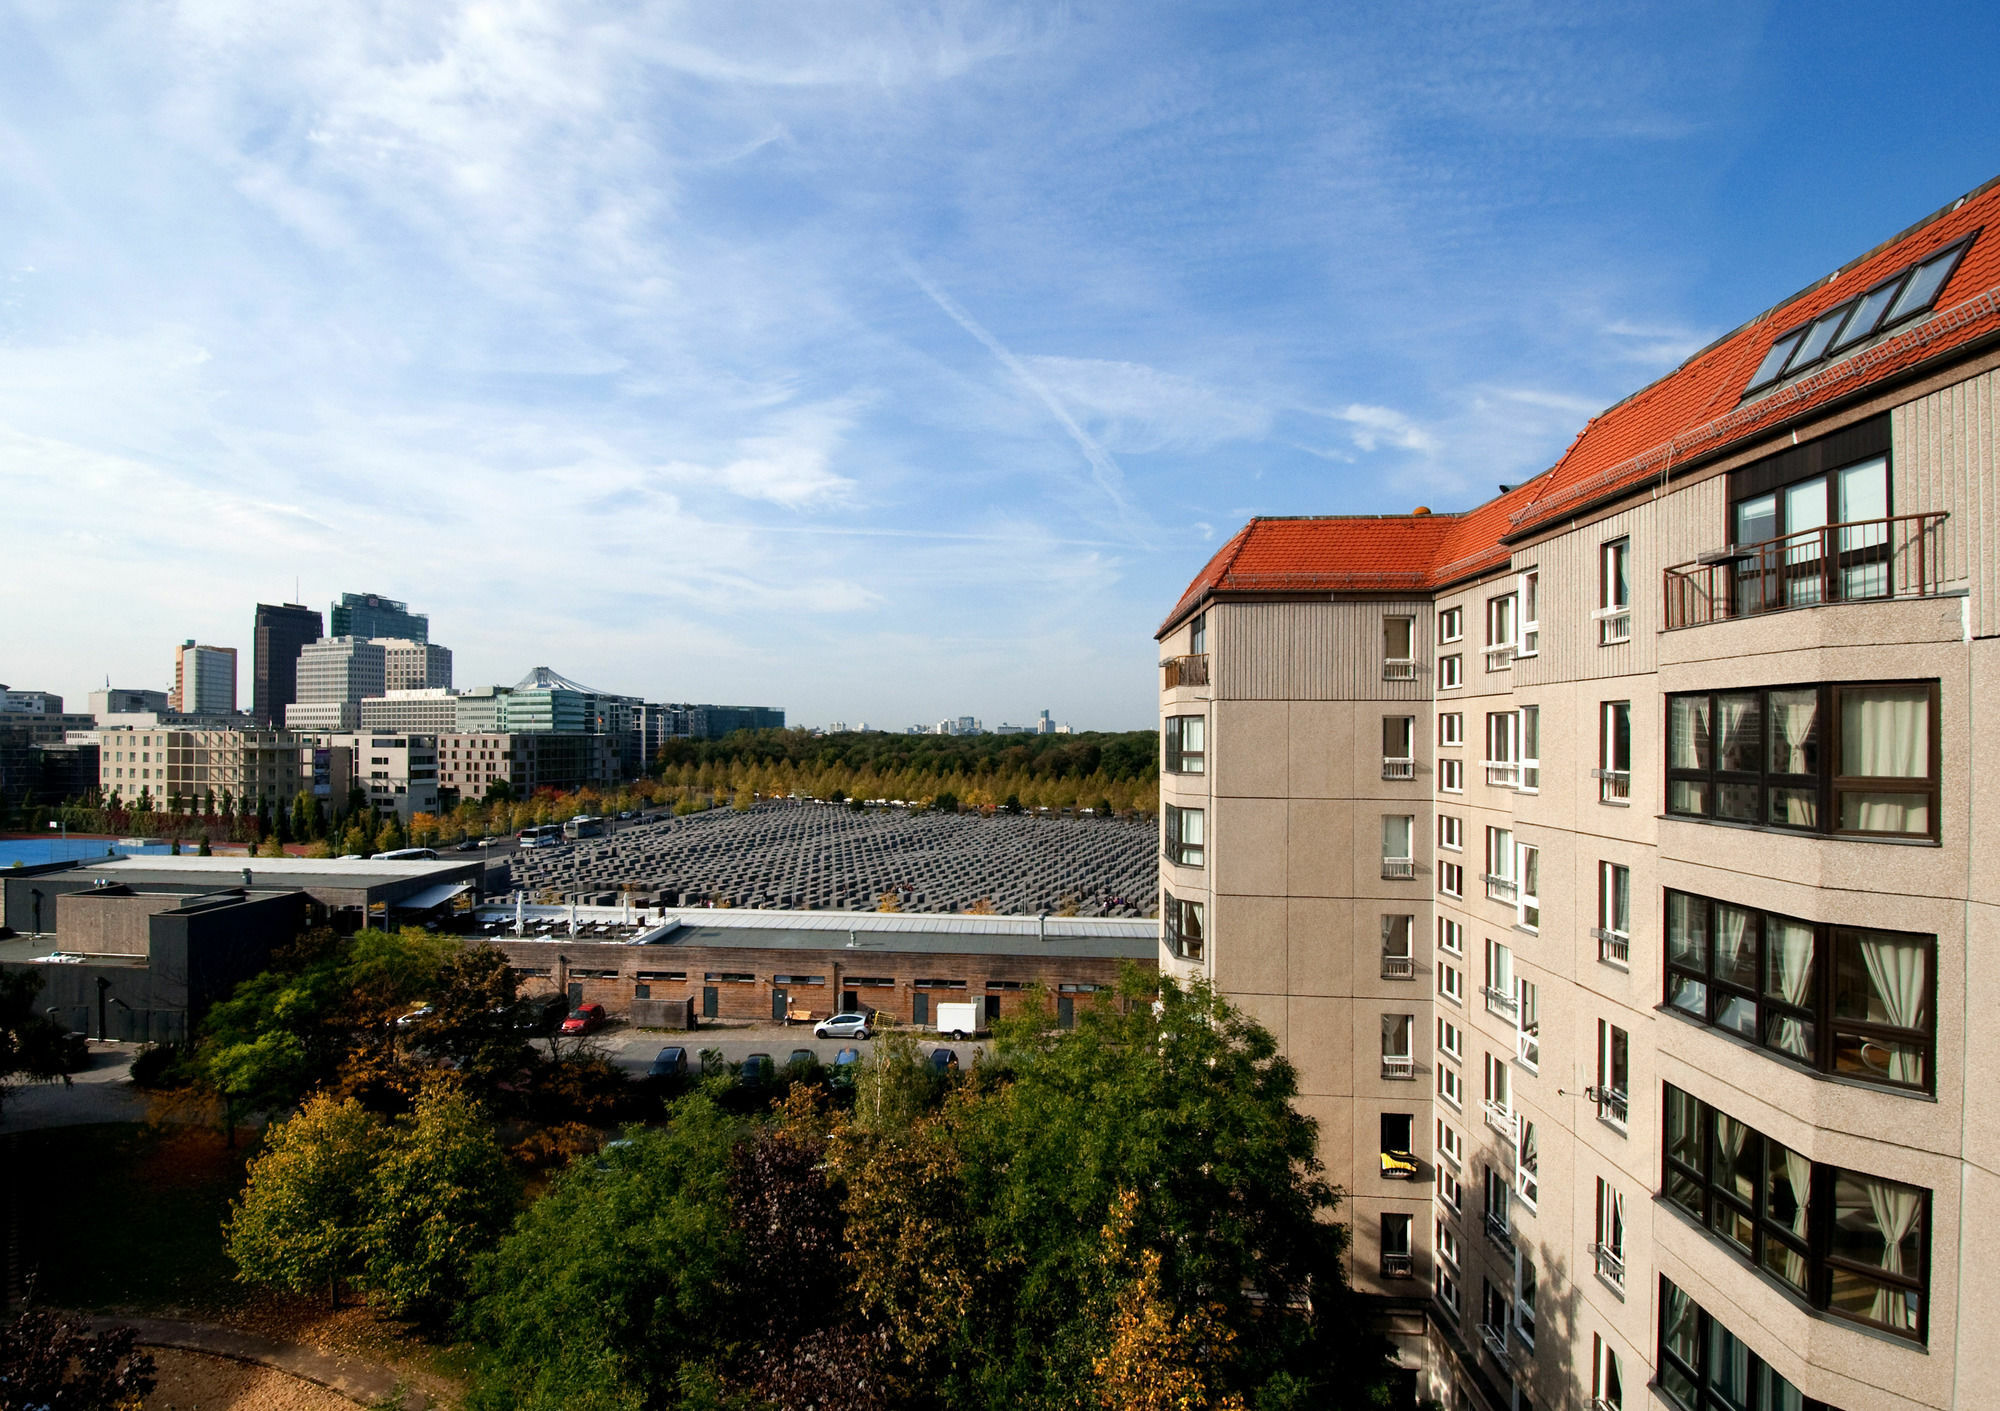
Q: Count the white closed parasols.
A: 3